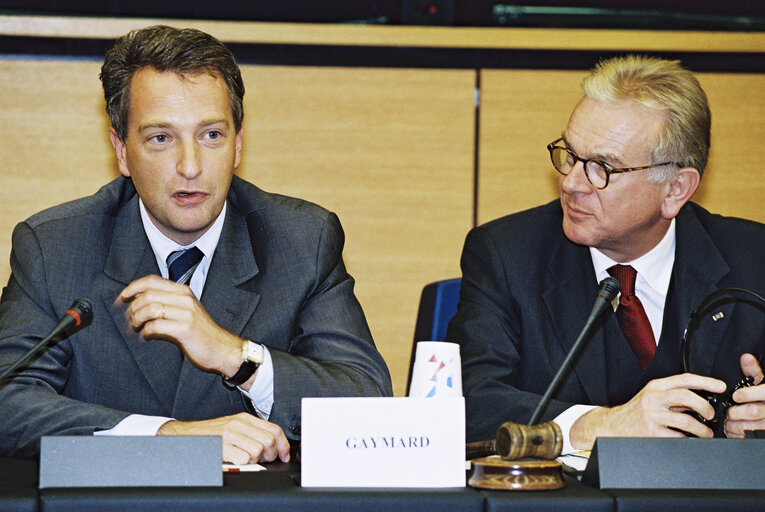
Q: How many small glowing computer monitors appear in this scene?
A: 0